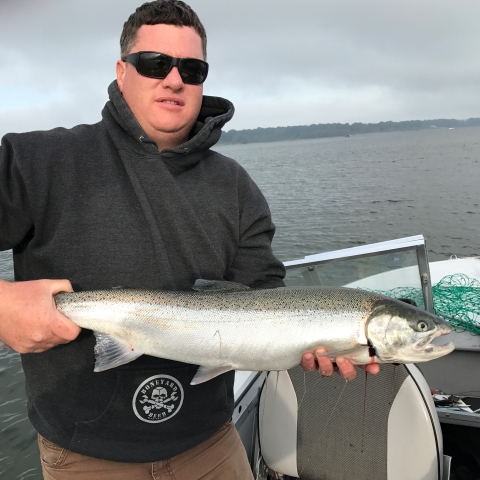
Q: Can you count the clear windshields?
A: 1